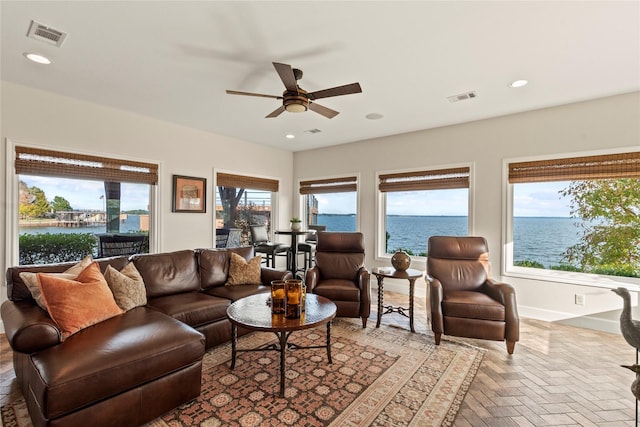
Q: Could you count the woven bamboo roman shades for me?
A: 5